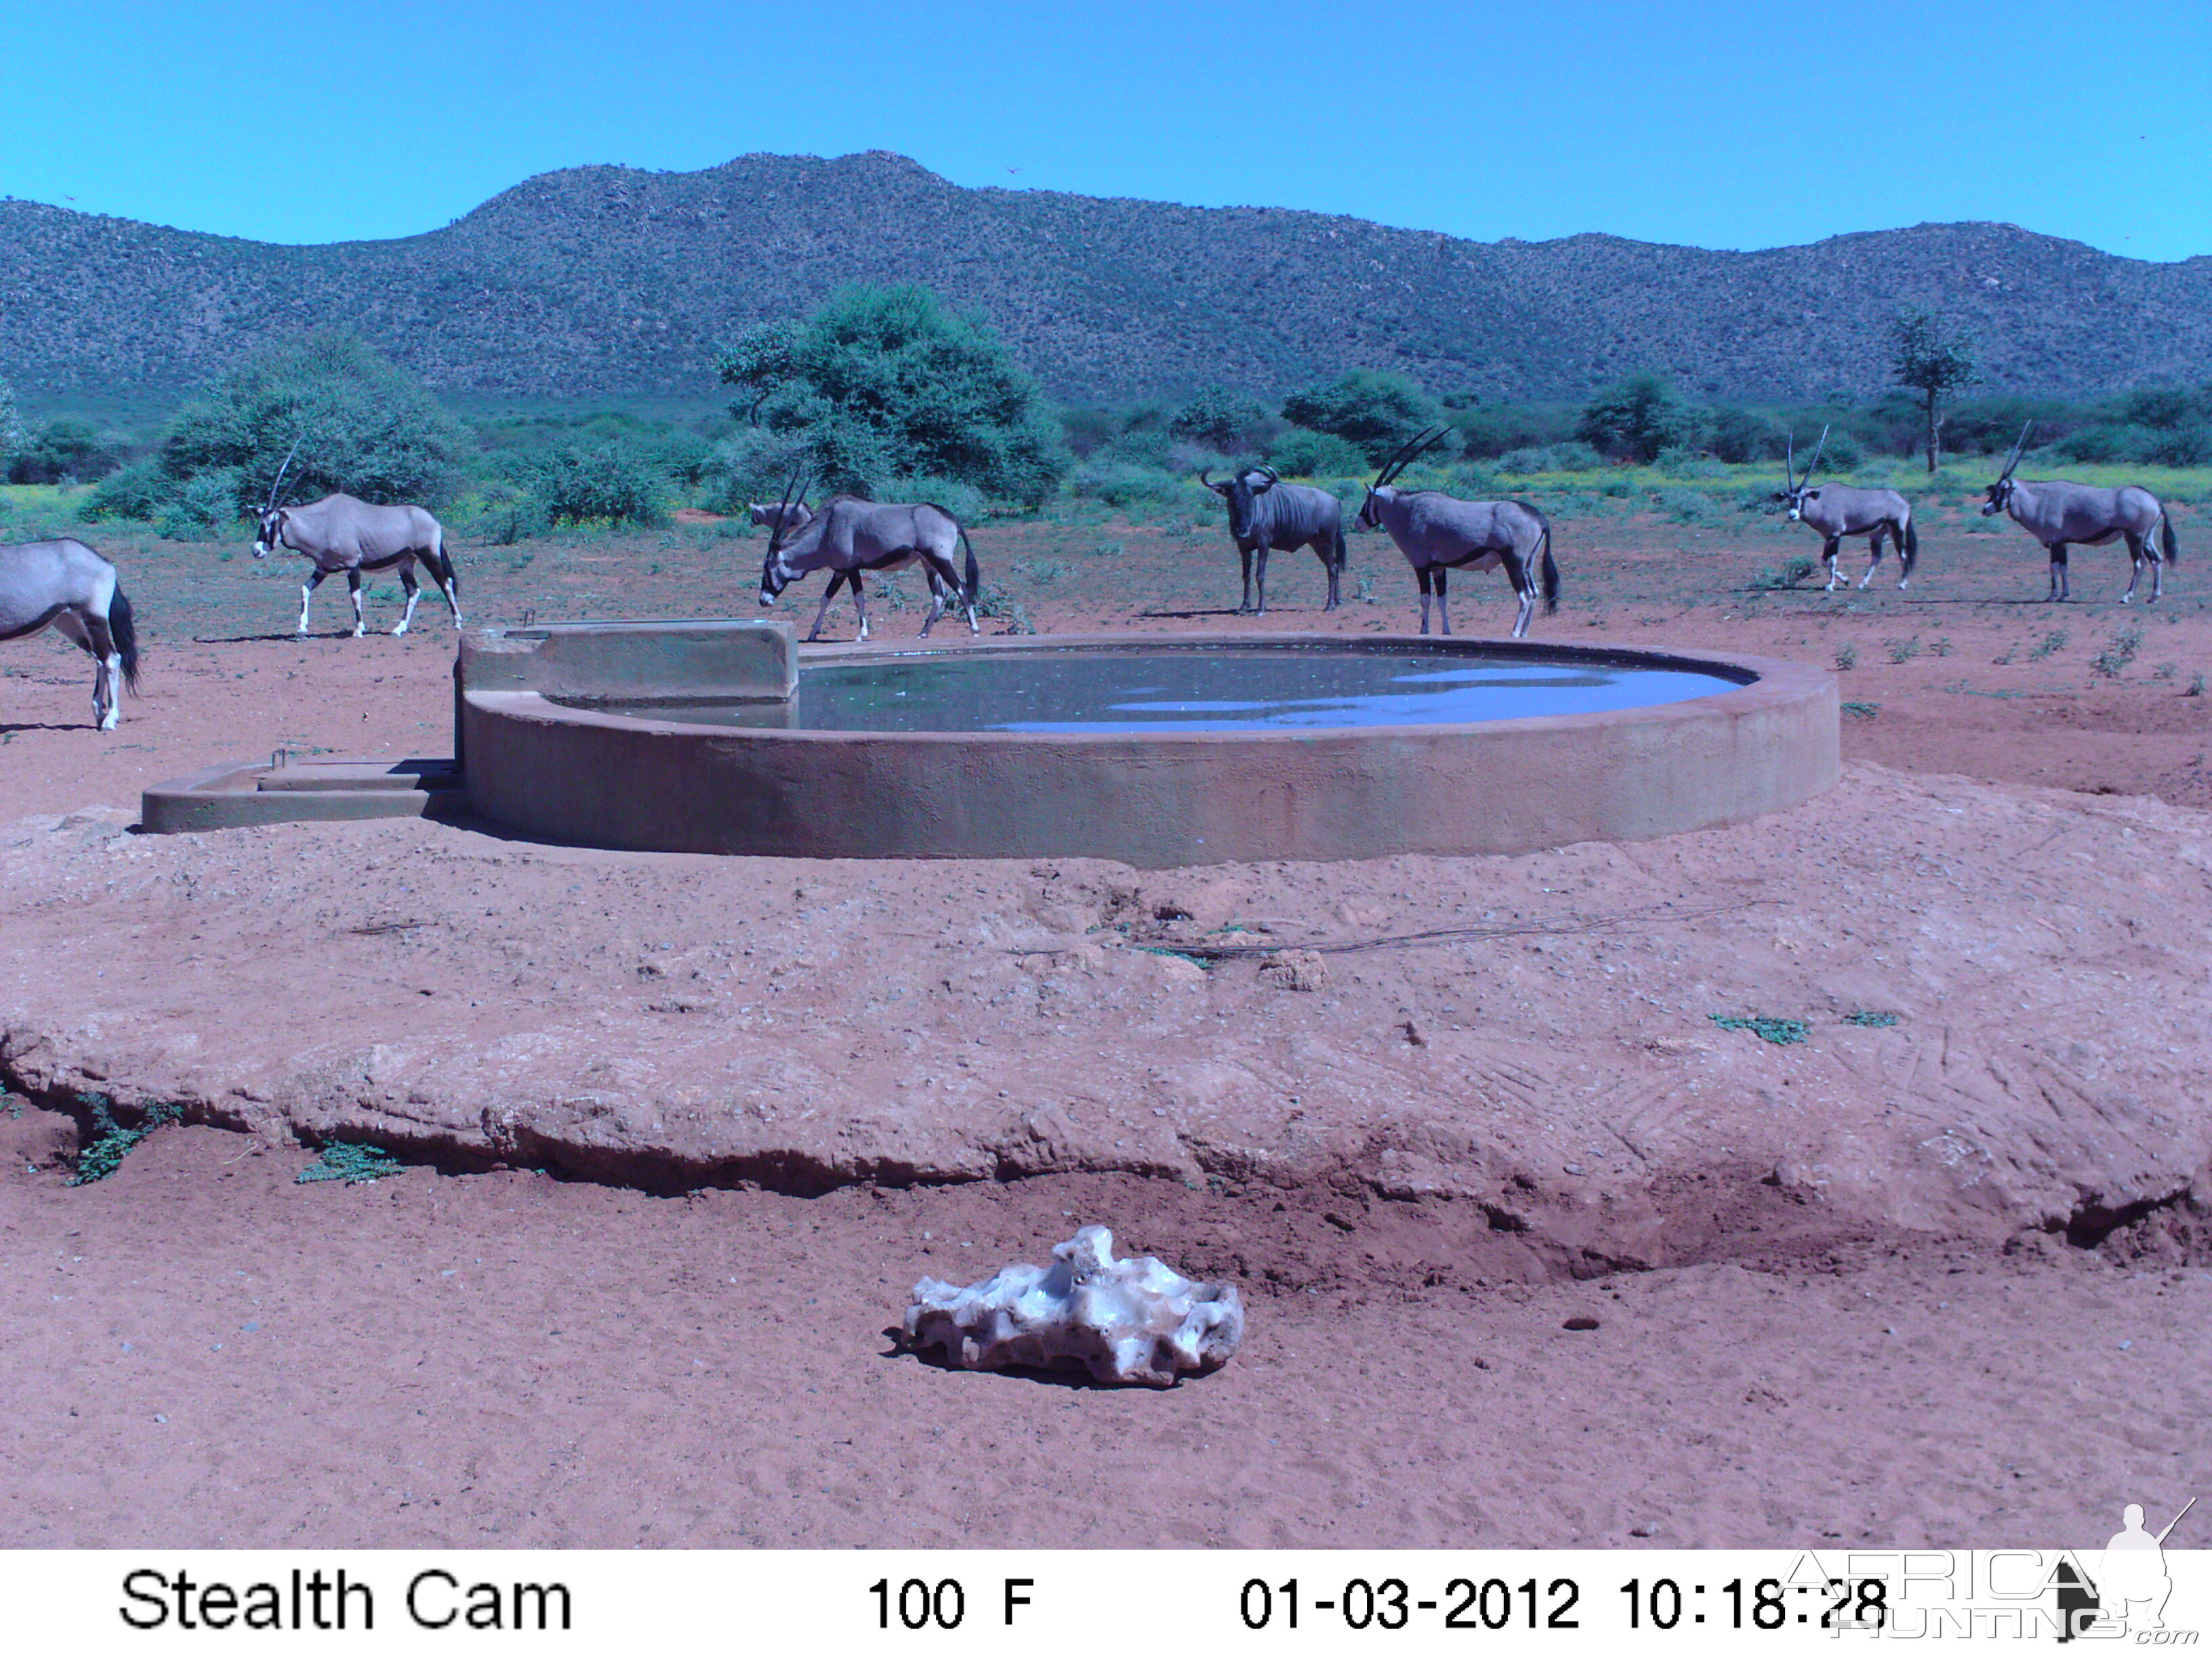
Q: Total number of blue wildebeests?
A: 1